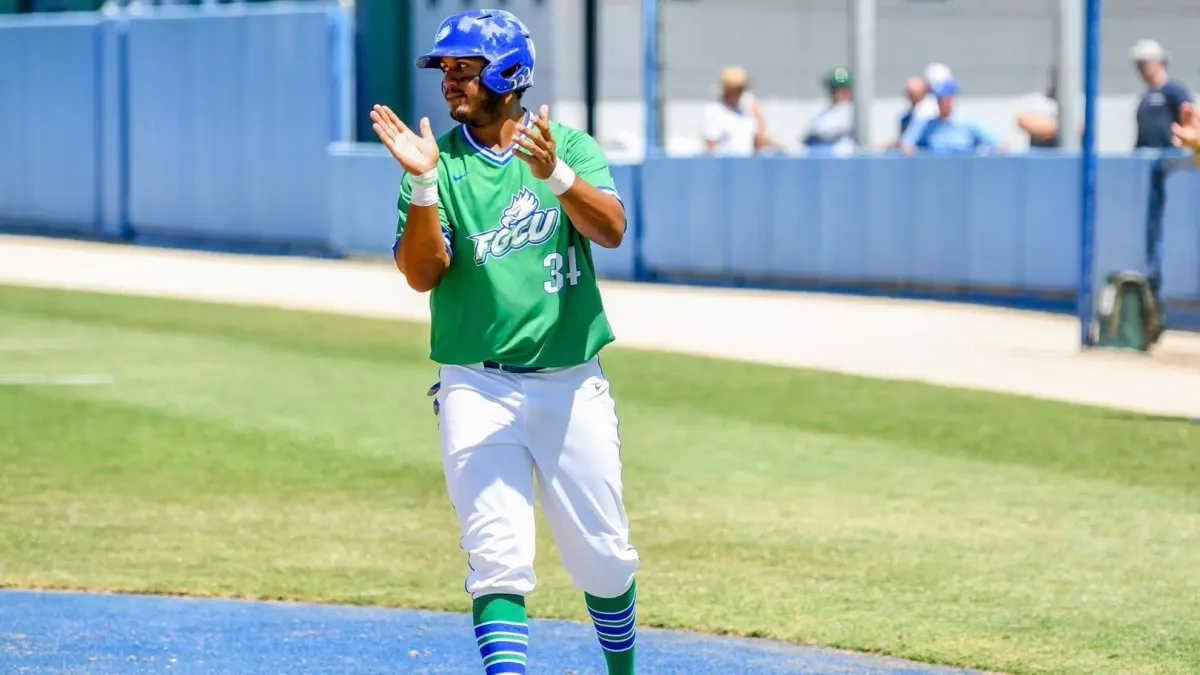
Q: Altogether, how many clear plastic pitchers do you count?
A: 0